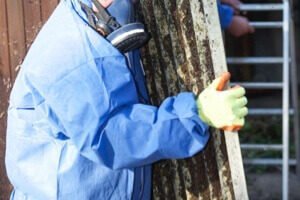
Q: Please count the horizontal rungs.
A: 7